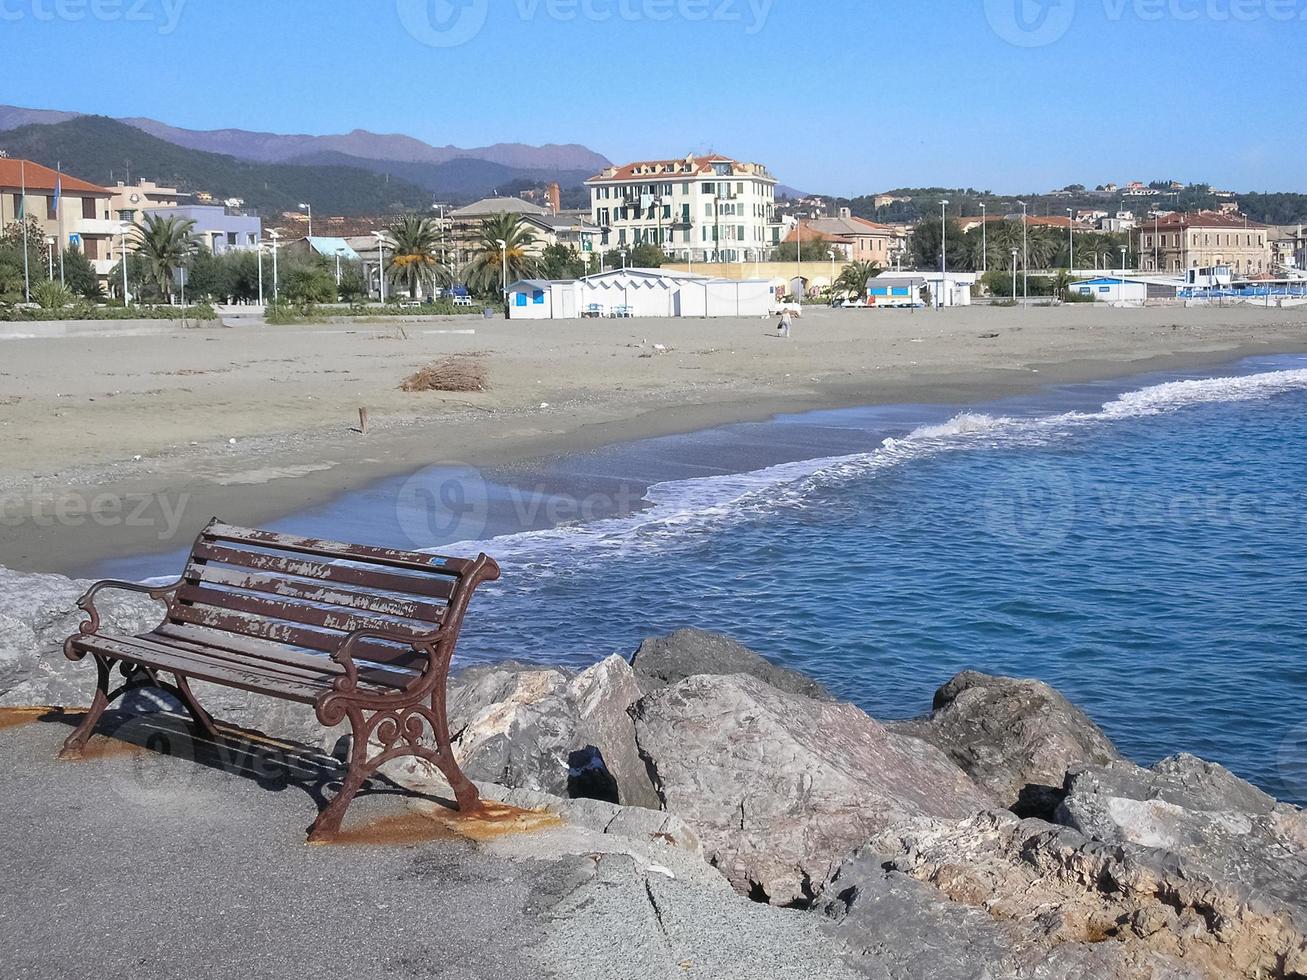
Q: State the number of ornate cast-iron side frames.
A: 2